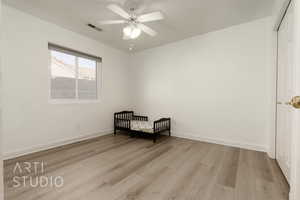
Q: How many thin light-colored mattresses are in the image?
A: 1